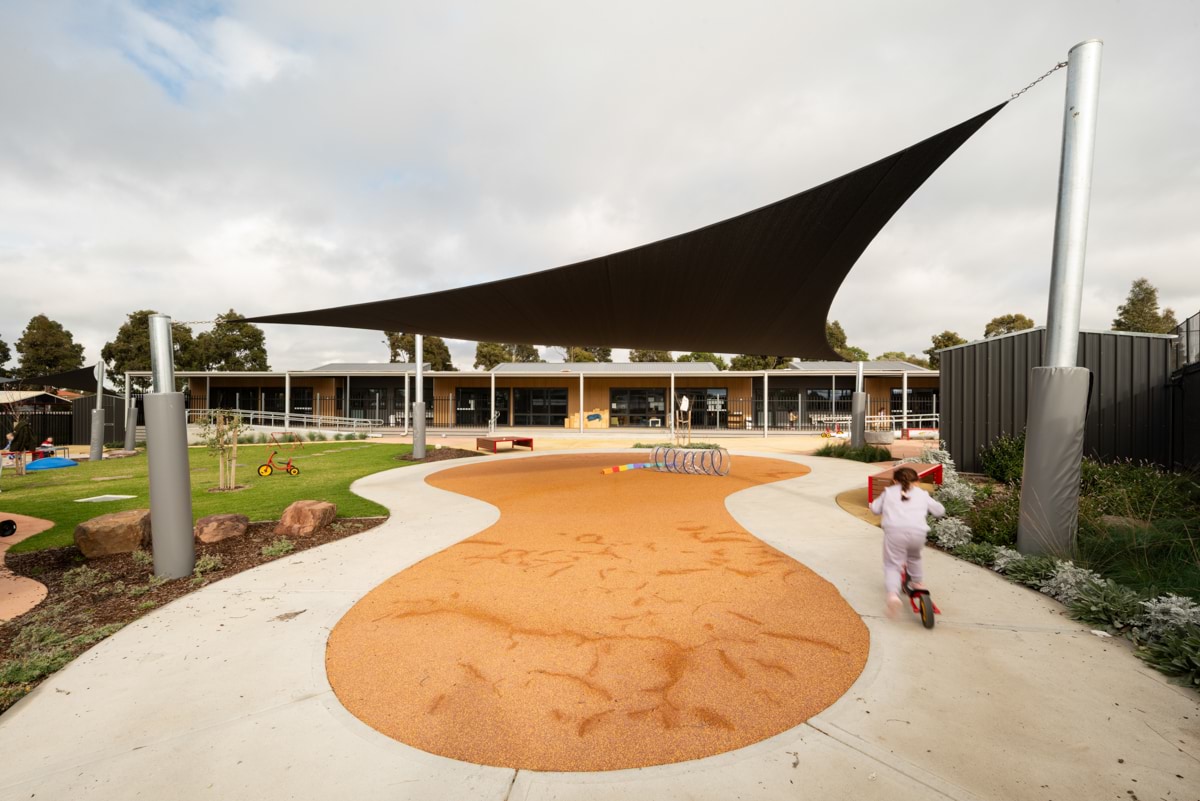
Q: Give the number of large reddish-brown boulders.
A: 3